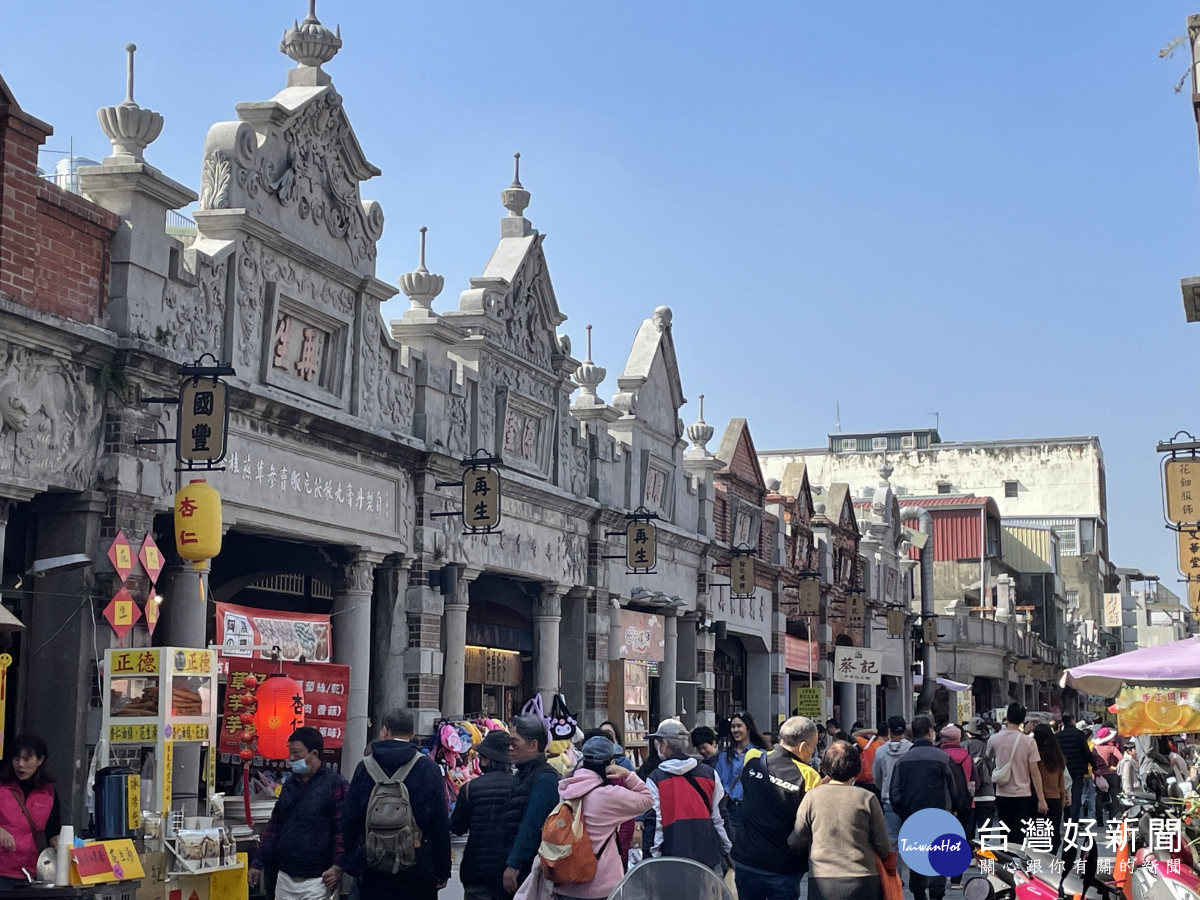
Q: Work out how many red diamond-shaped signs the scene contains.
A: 4